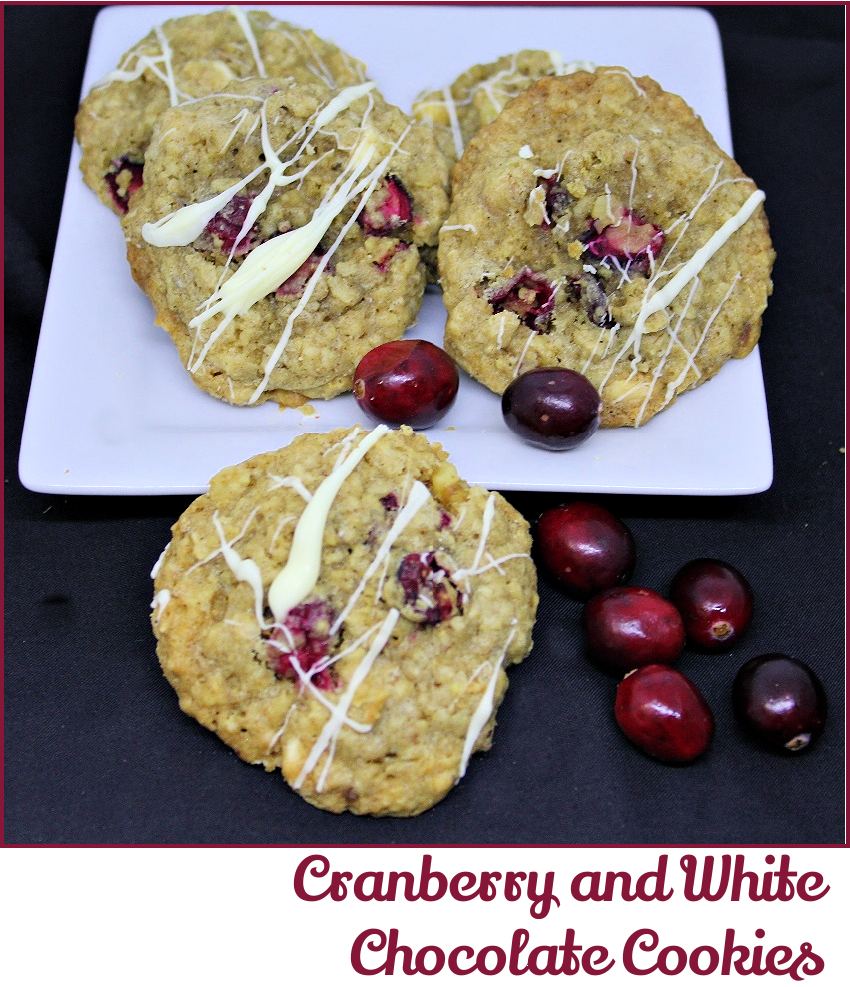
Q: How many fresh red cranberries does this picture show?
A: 7